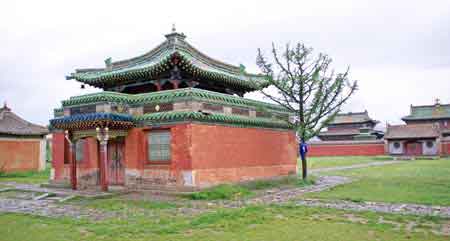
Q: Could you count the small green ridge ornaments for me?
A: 2